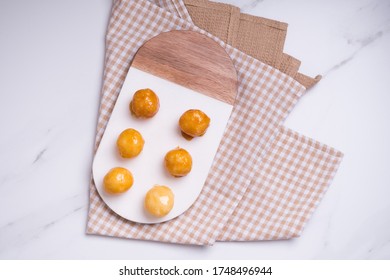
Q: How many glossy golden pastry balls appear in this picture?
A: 6